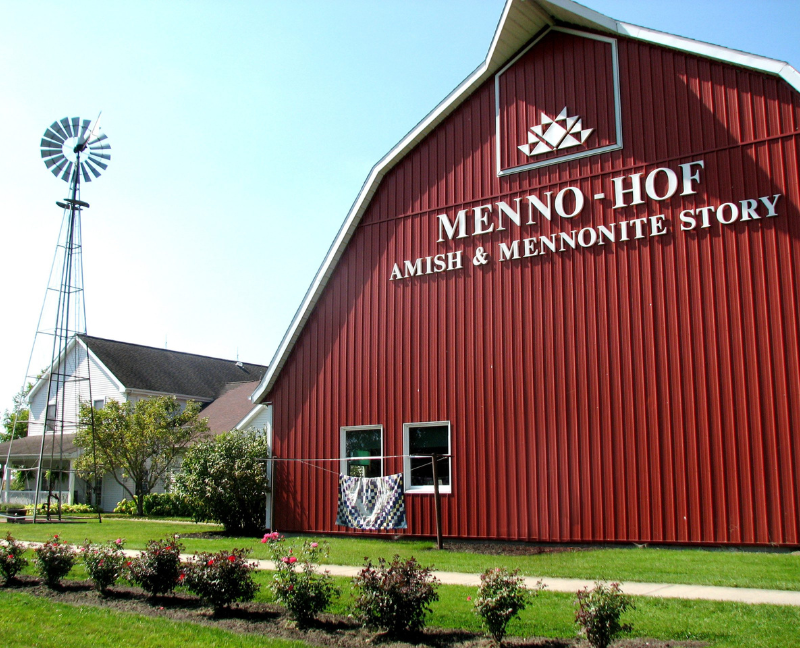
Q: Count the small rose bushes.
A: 9